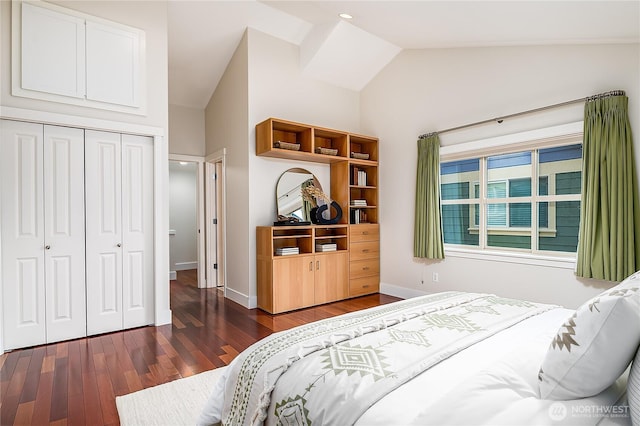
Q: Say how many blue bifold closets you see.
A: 0